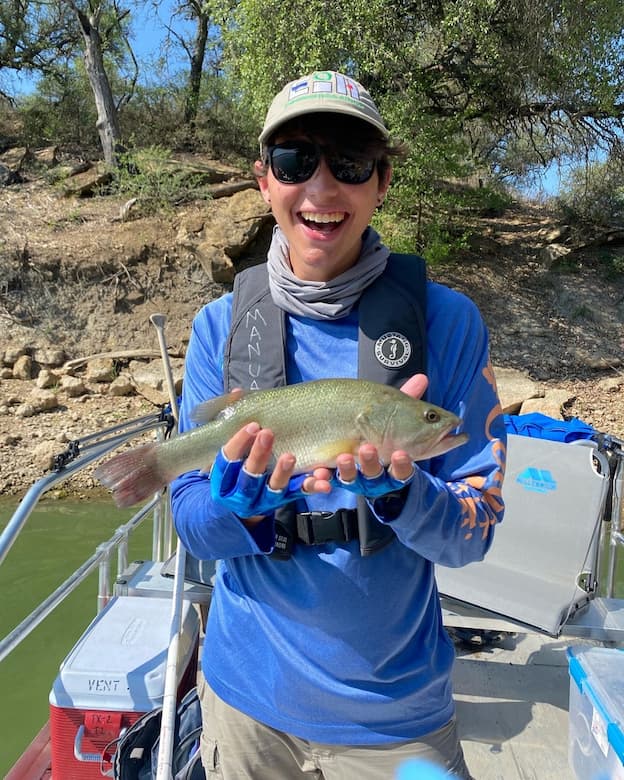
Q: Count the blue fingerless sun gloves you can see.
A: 2